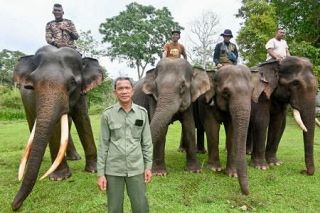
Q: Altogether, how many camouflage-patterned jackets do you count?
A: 1